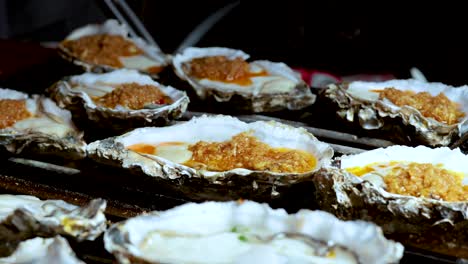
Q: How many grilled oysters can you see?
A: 10